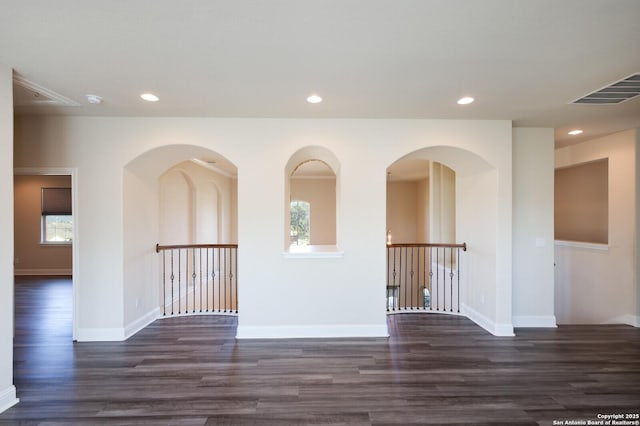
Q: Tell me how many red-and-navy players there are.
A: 0